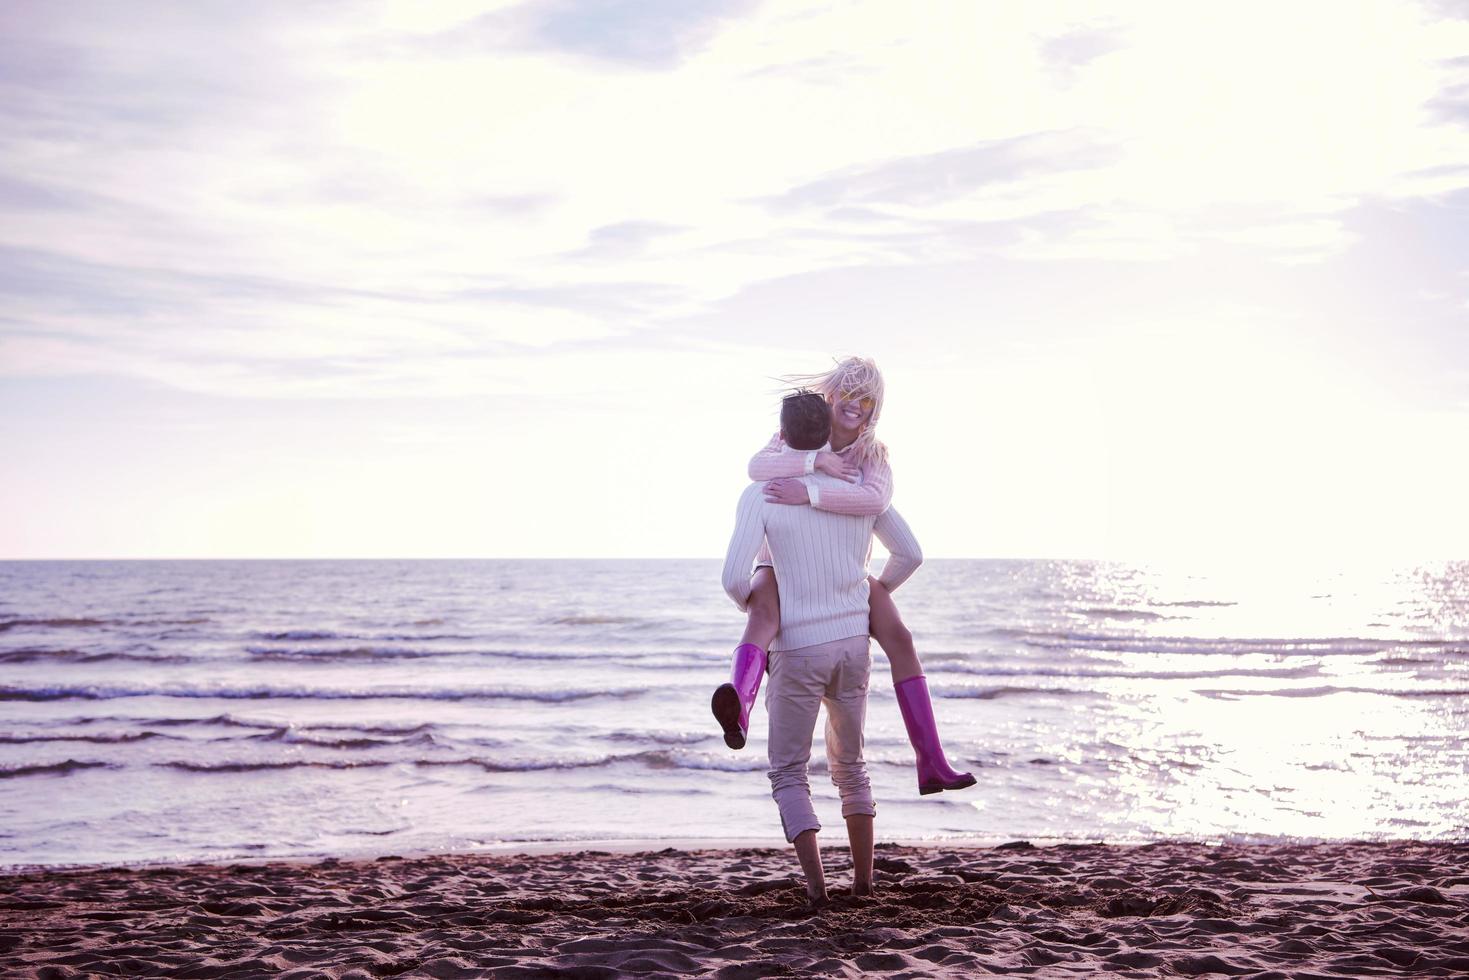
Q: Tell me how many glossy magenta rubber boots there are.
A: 2